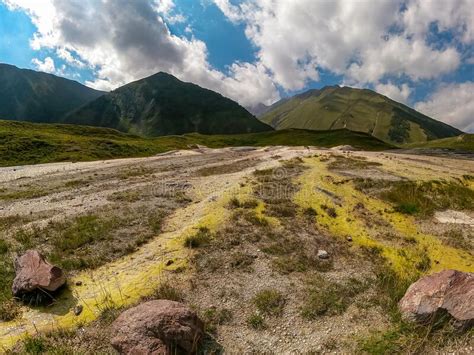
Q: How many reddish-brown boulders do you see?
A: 3